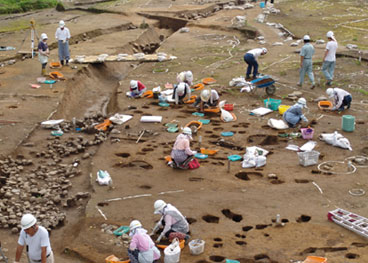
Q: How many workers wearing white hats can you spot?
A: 15